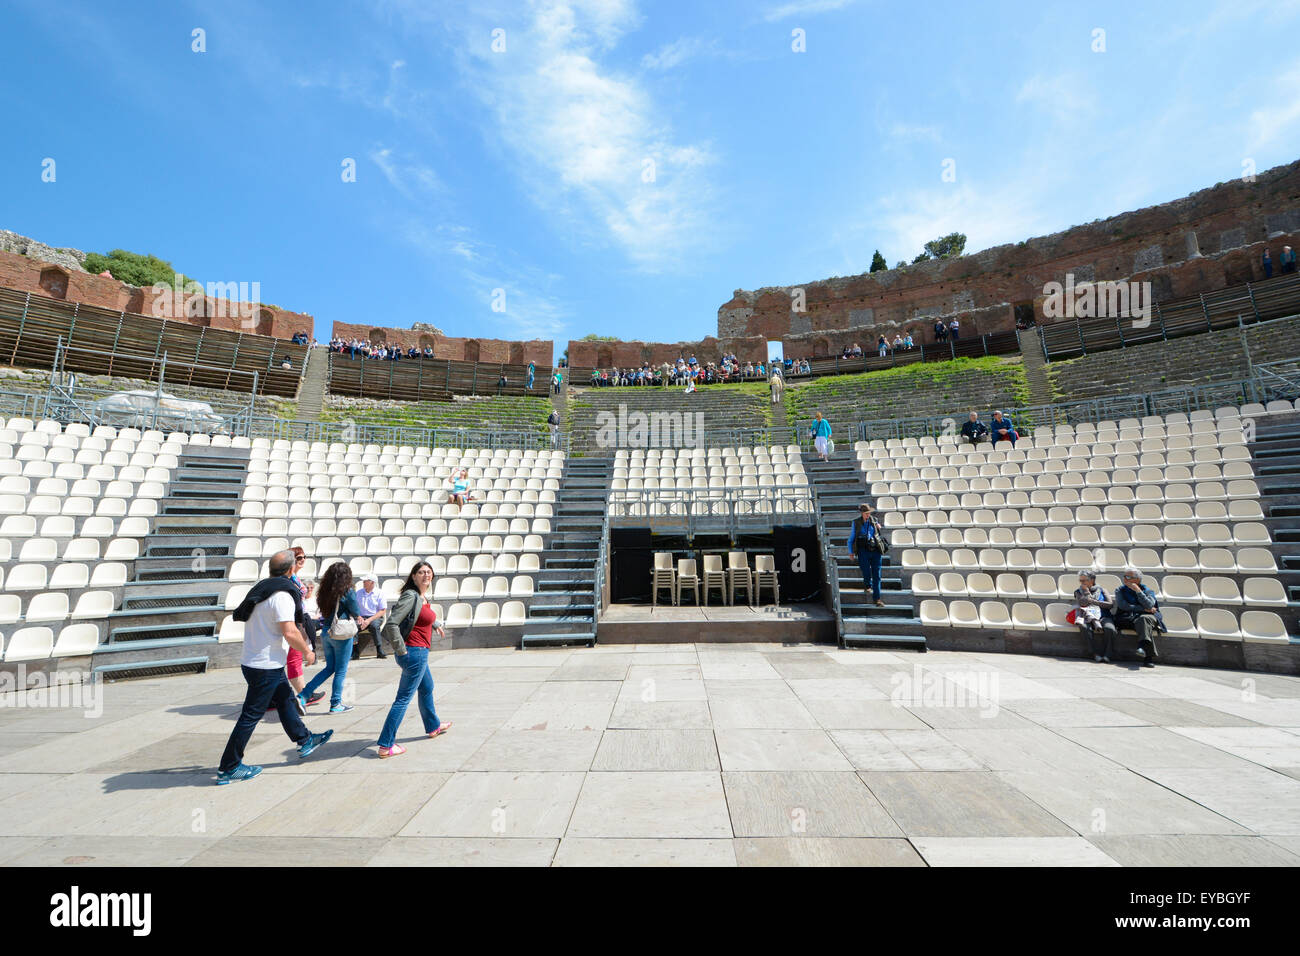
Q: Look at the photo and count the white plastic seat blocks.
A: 4